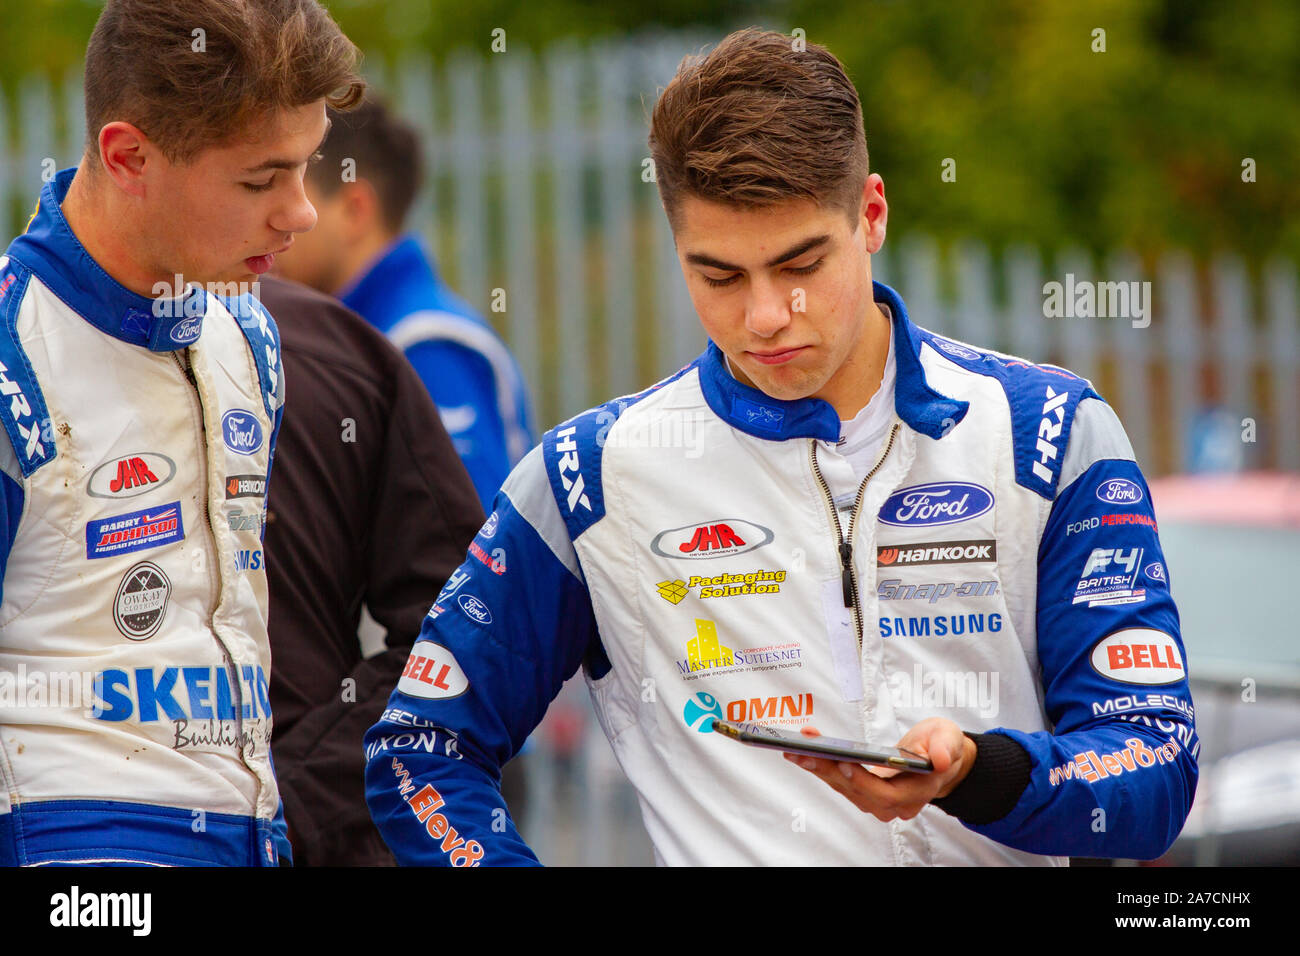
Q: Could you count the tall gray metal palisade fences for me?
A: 1